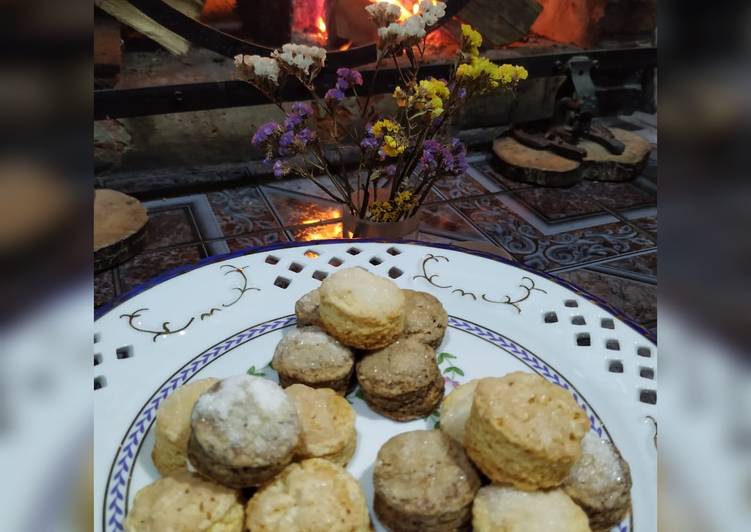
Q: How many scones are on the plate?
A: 15